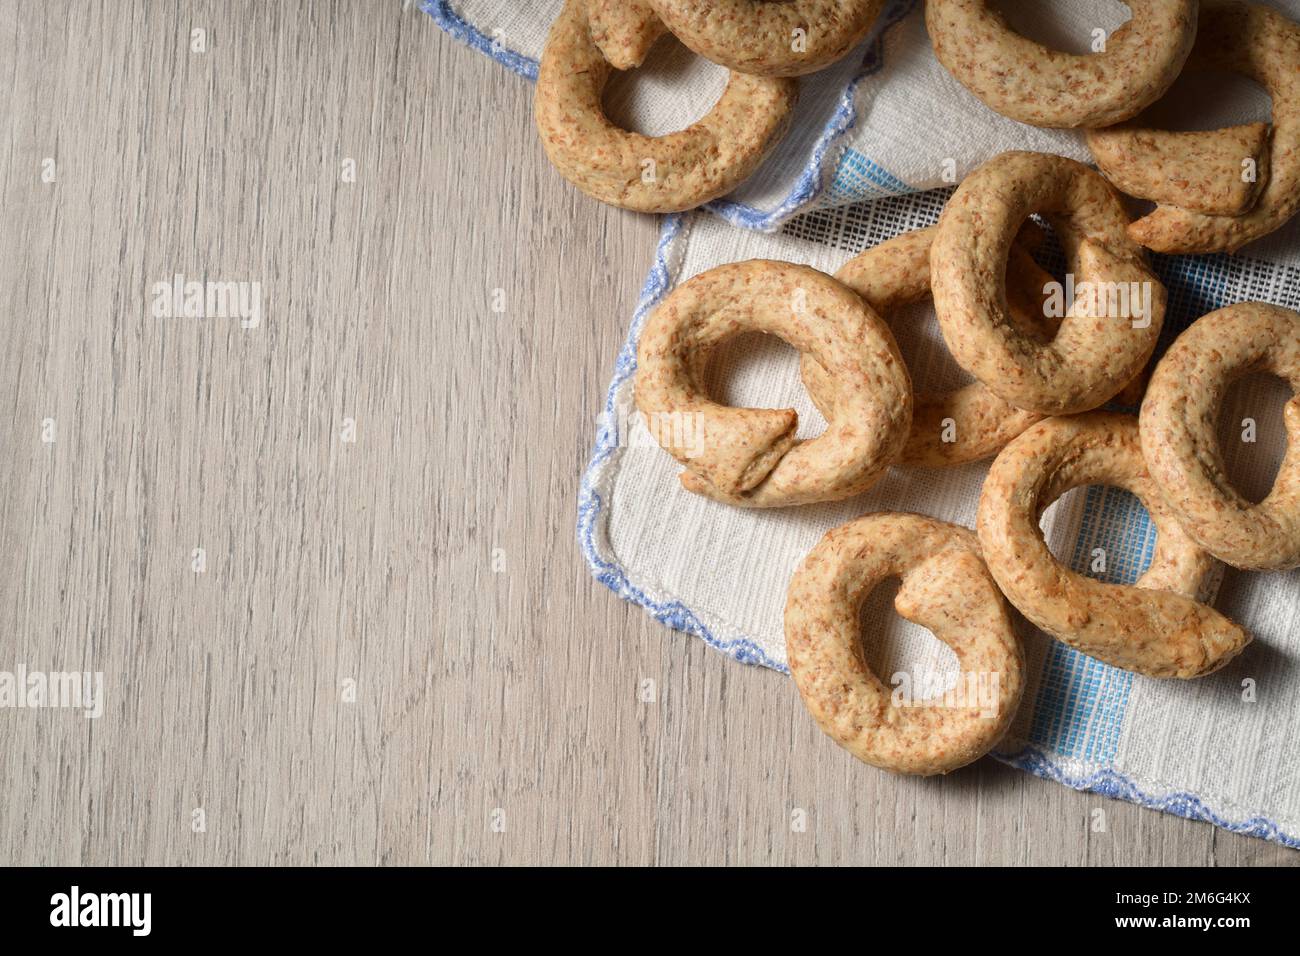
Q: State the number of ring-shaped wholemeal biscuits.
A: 10